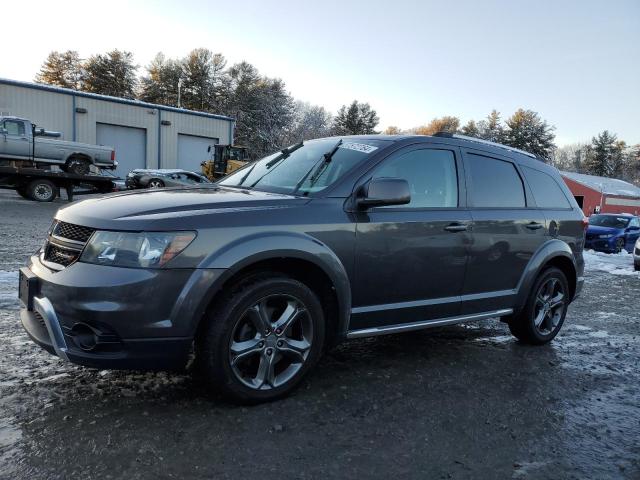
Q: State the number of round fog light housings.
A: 1